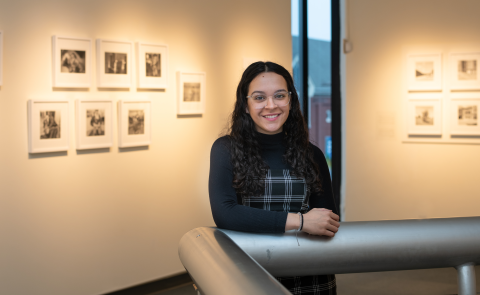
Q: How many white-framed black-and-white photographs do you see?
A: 11